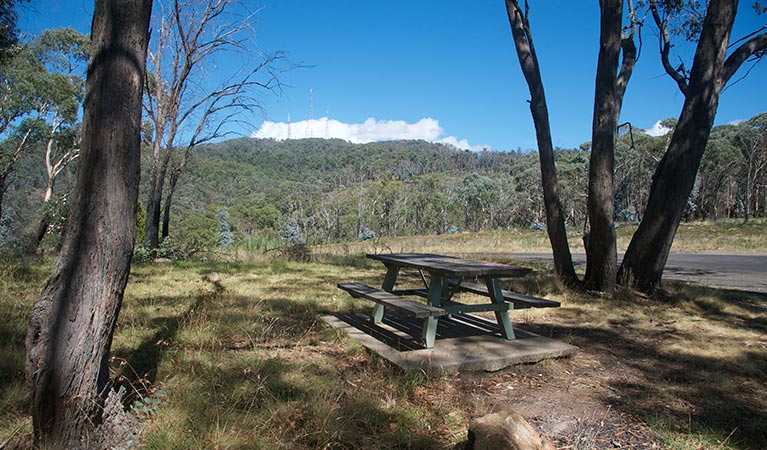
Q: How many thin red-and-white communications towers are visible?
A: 3